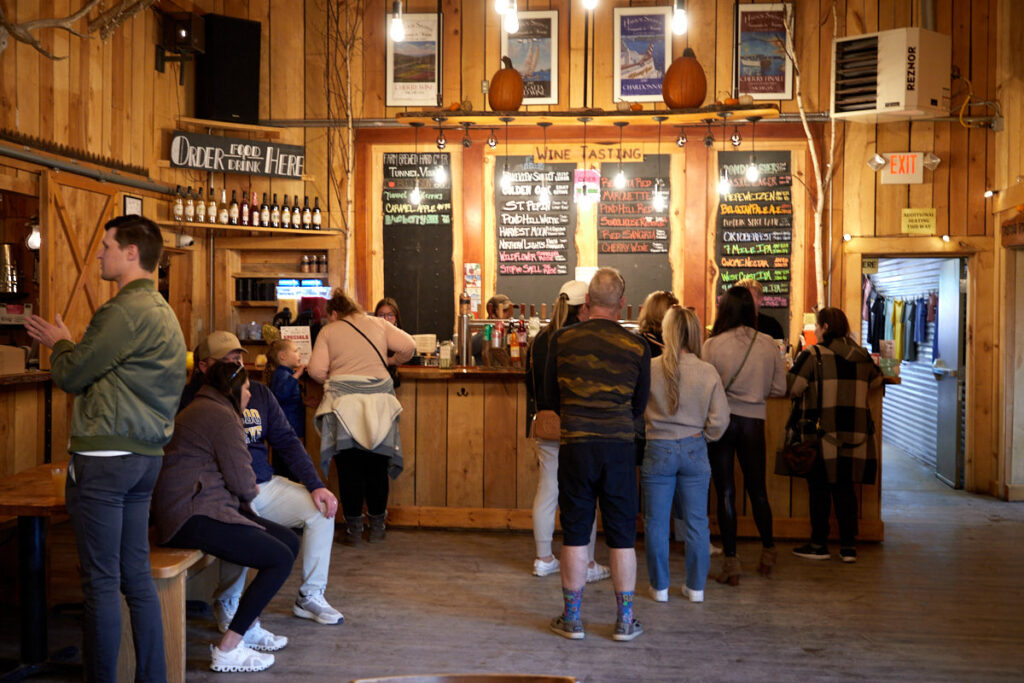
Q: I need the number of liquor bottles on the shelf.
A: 14